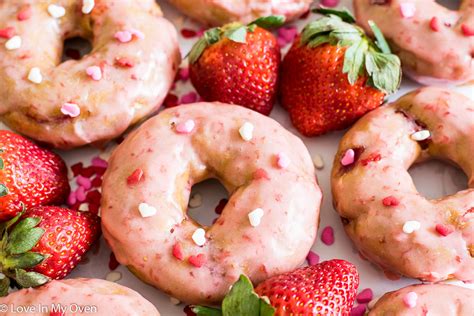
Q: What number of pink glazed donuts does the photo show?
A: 7